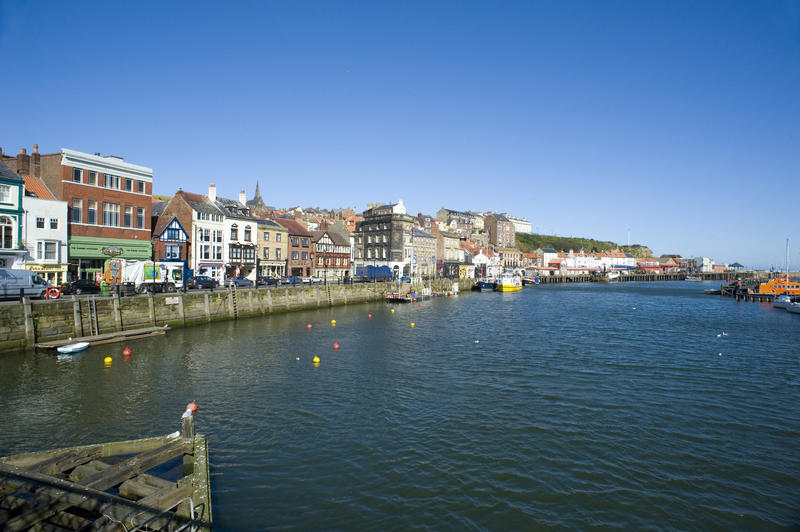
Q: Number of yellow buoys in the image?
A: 5